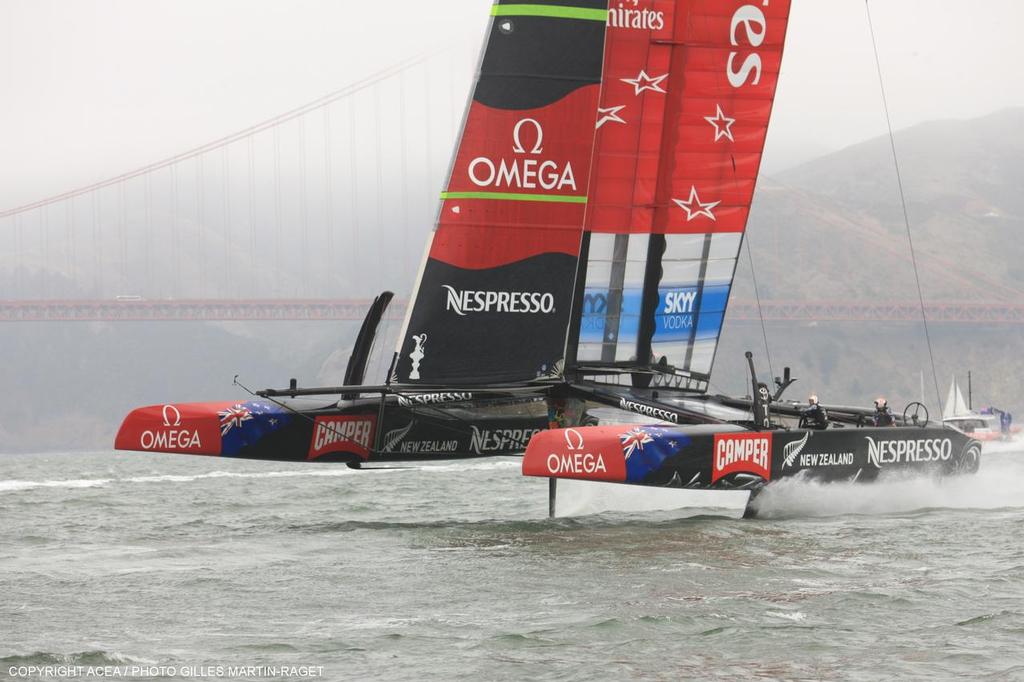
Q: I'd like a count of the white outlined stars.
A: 4